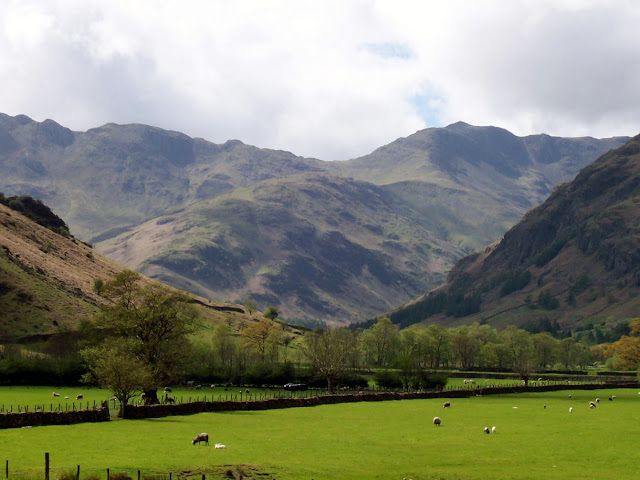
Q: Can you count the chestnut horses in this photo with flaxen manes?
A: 0